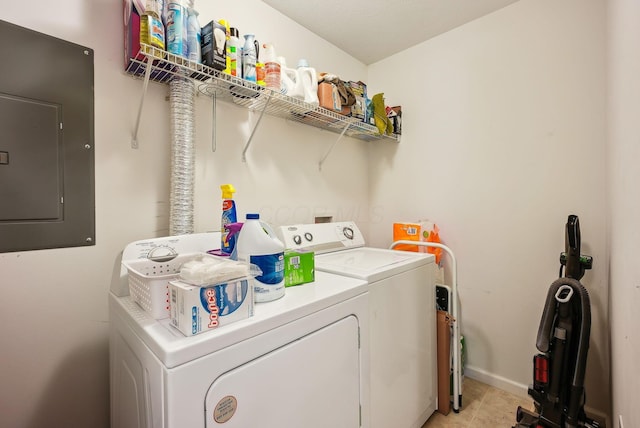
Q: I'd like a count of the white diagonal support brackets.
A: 3